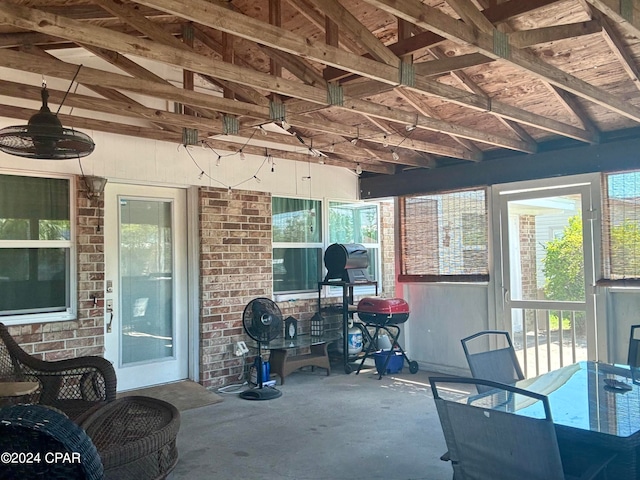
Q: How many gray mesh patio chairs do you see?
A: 3